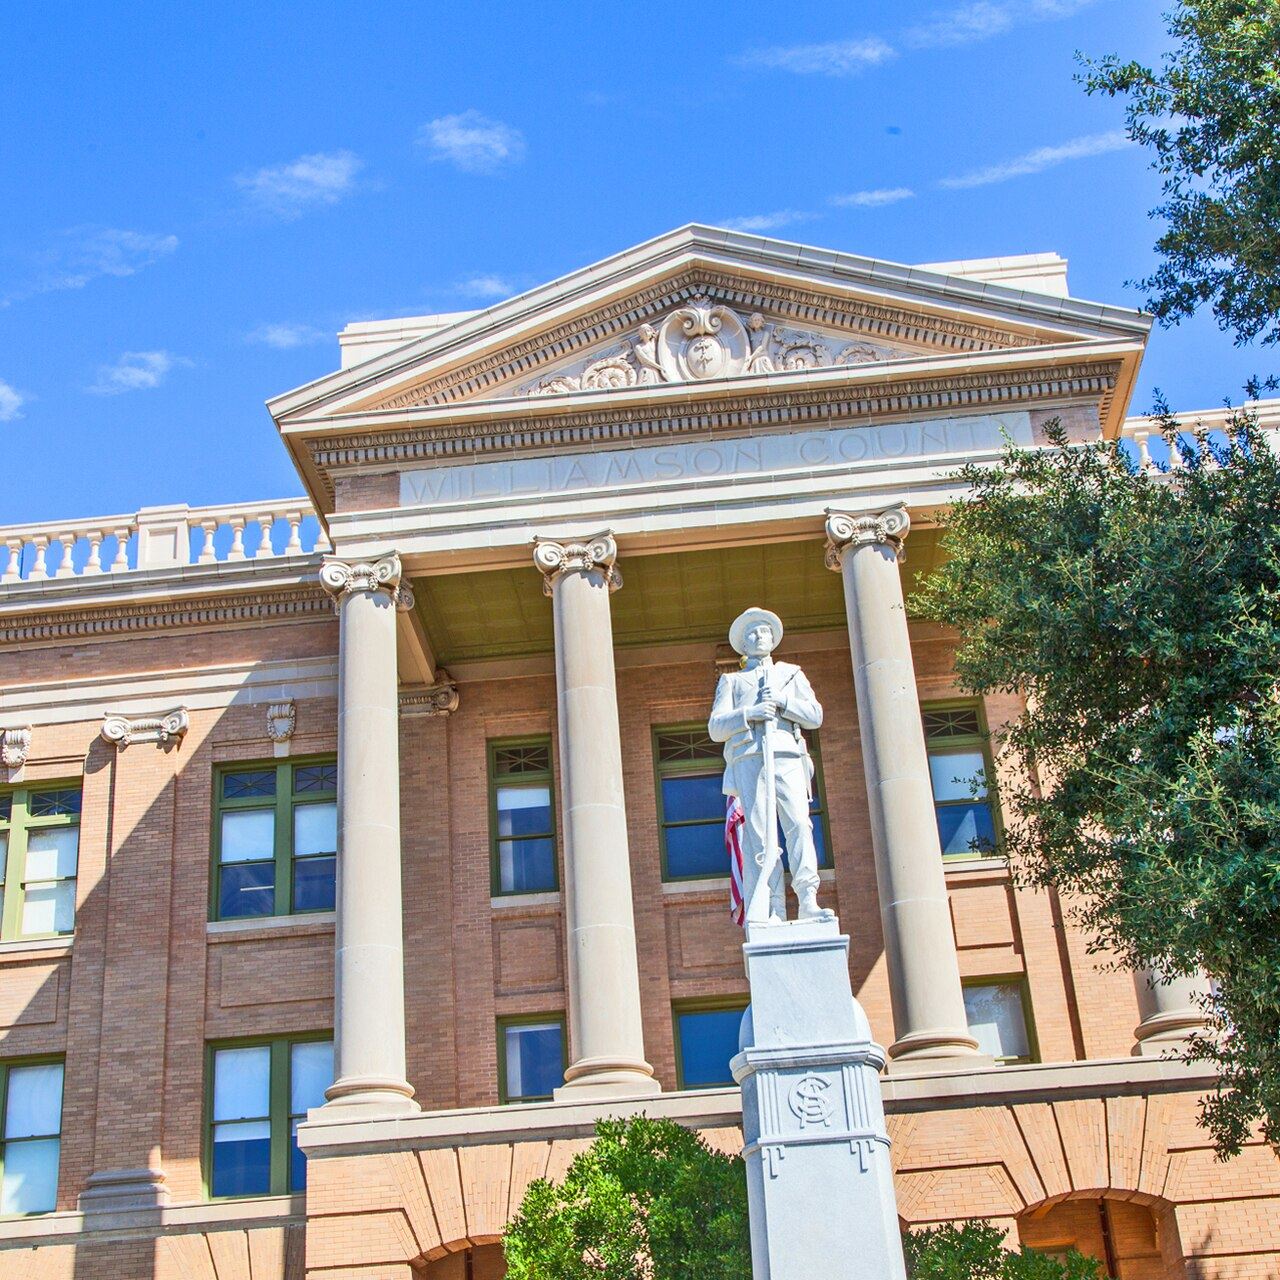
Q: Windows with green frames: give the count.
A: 10